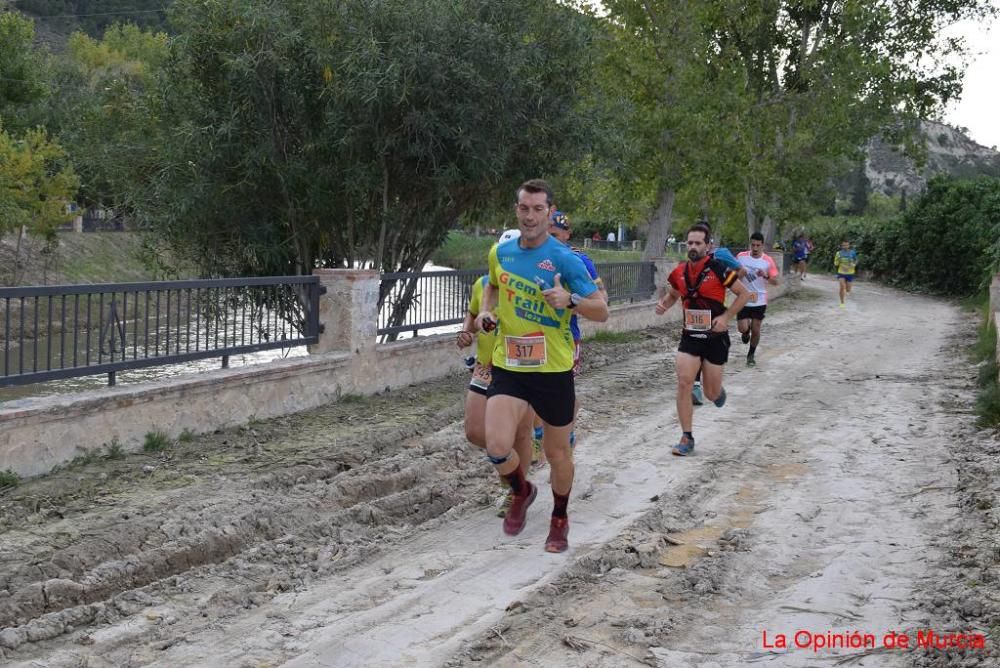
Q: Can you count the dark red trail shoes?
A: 2